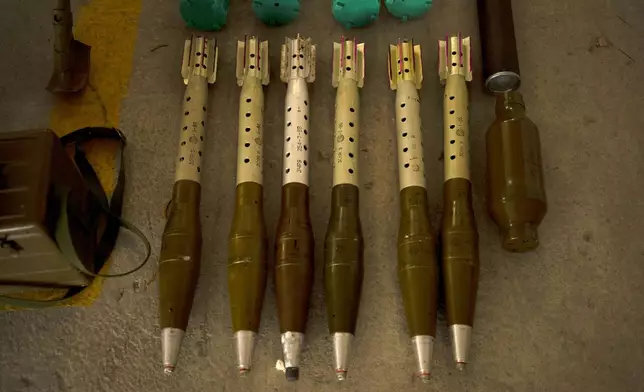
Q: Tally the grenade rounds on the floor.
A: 6